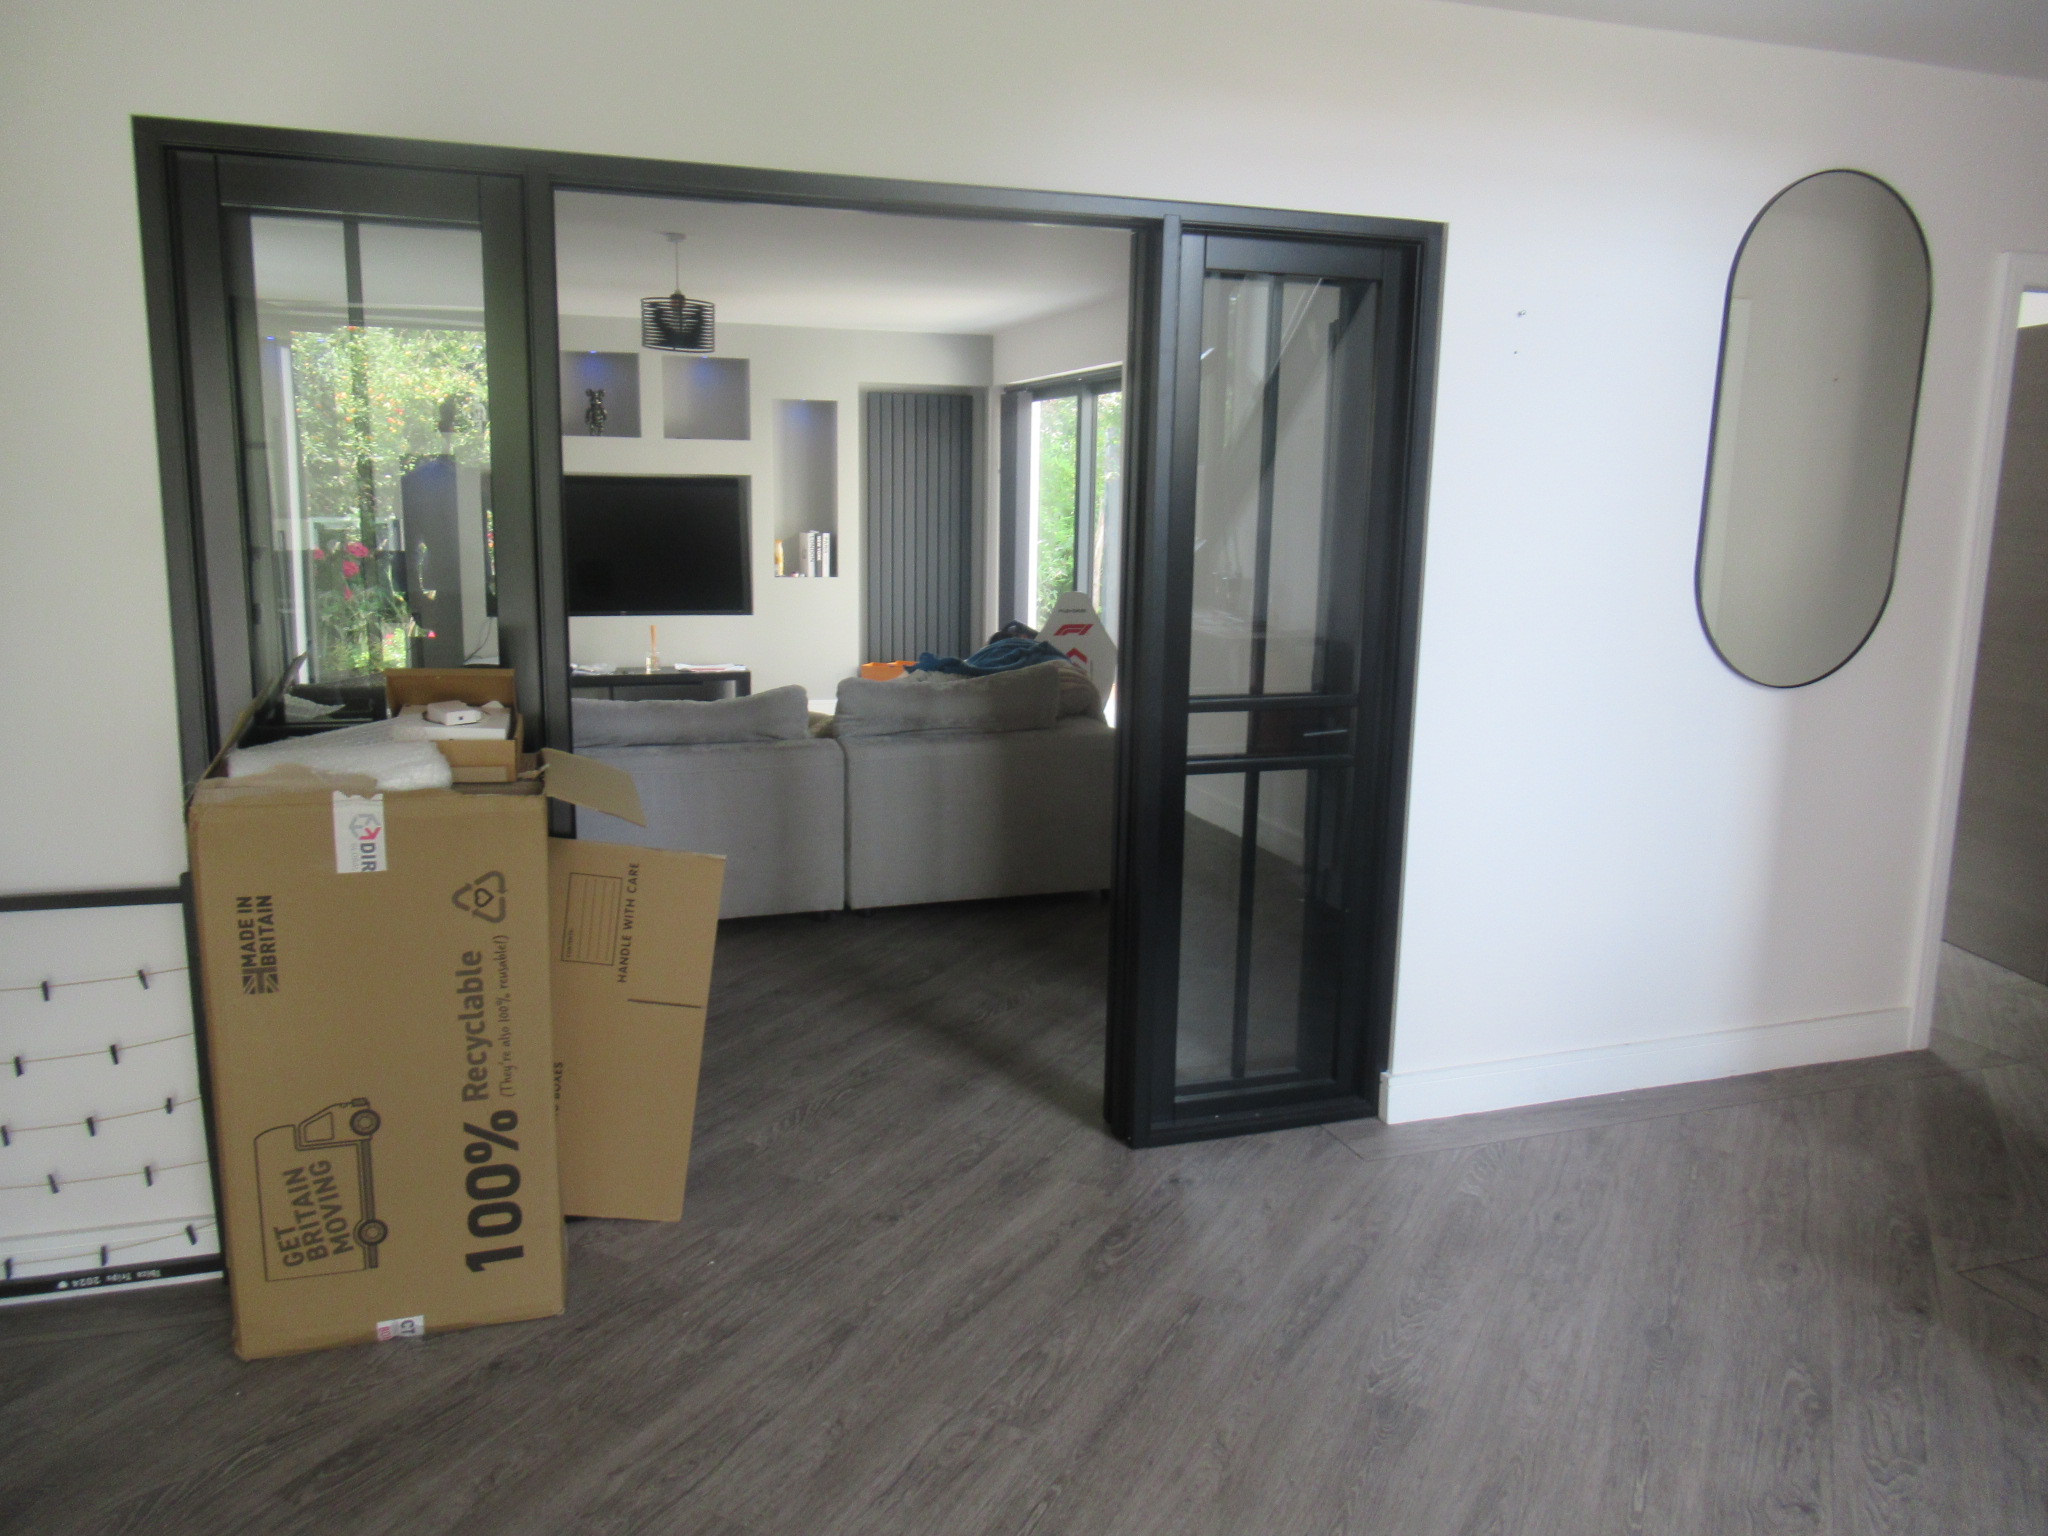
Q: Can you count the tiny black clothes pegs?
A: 12